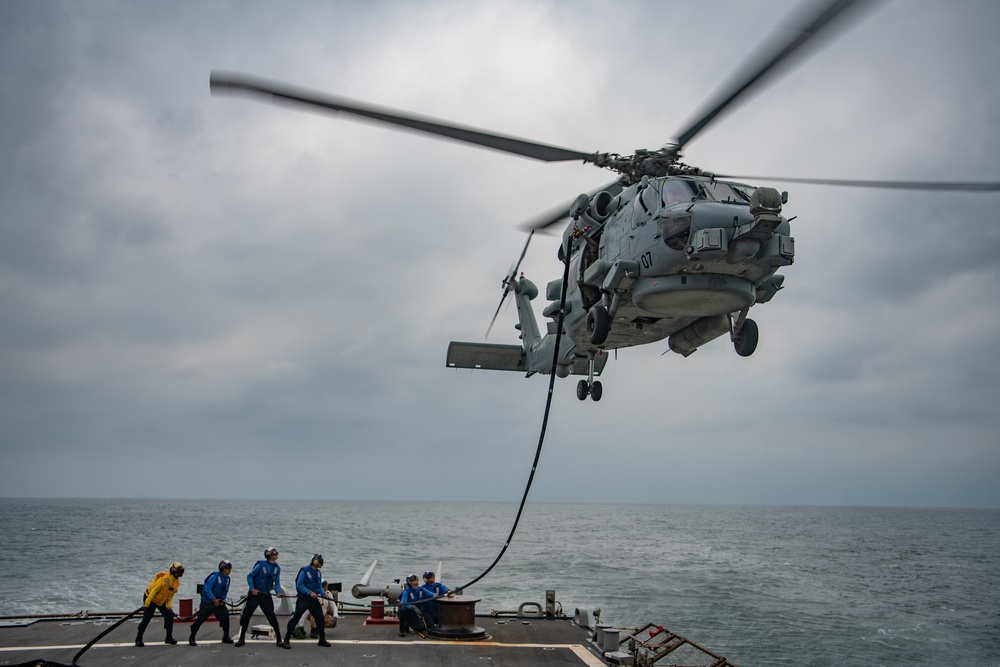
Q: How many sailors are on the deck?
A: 7